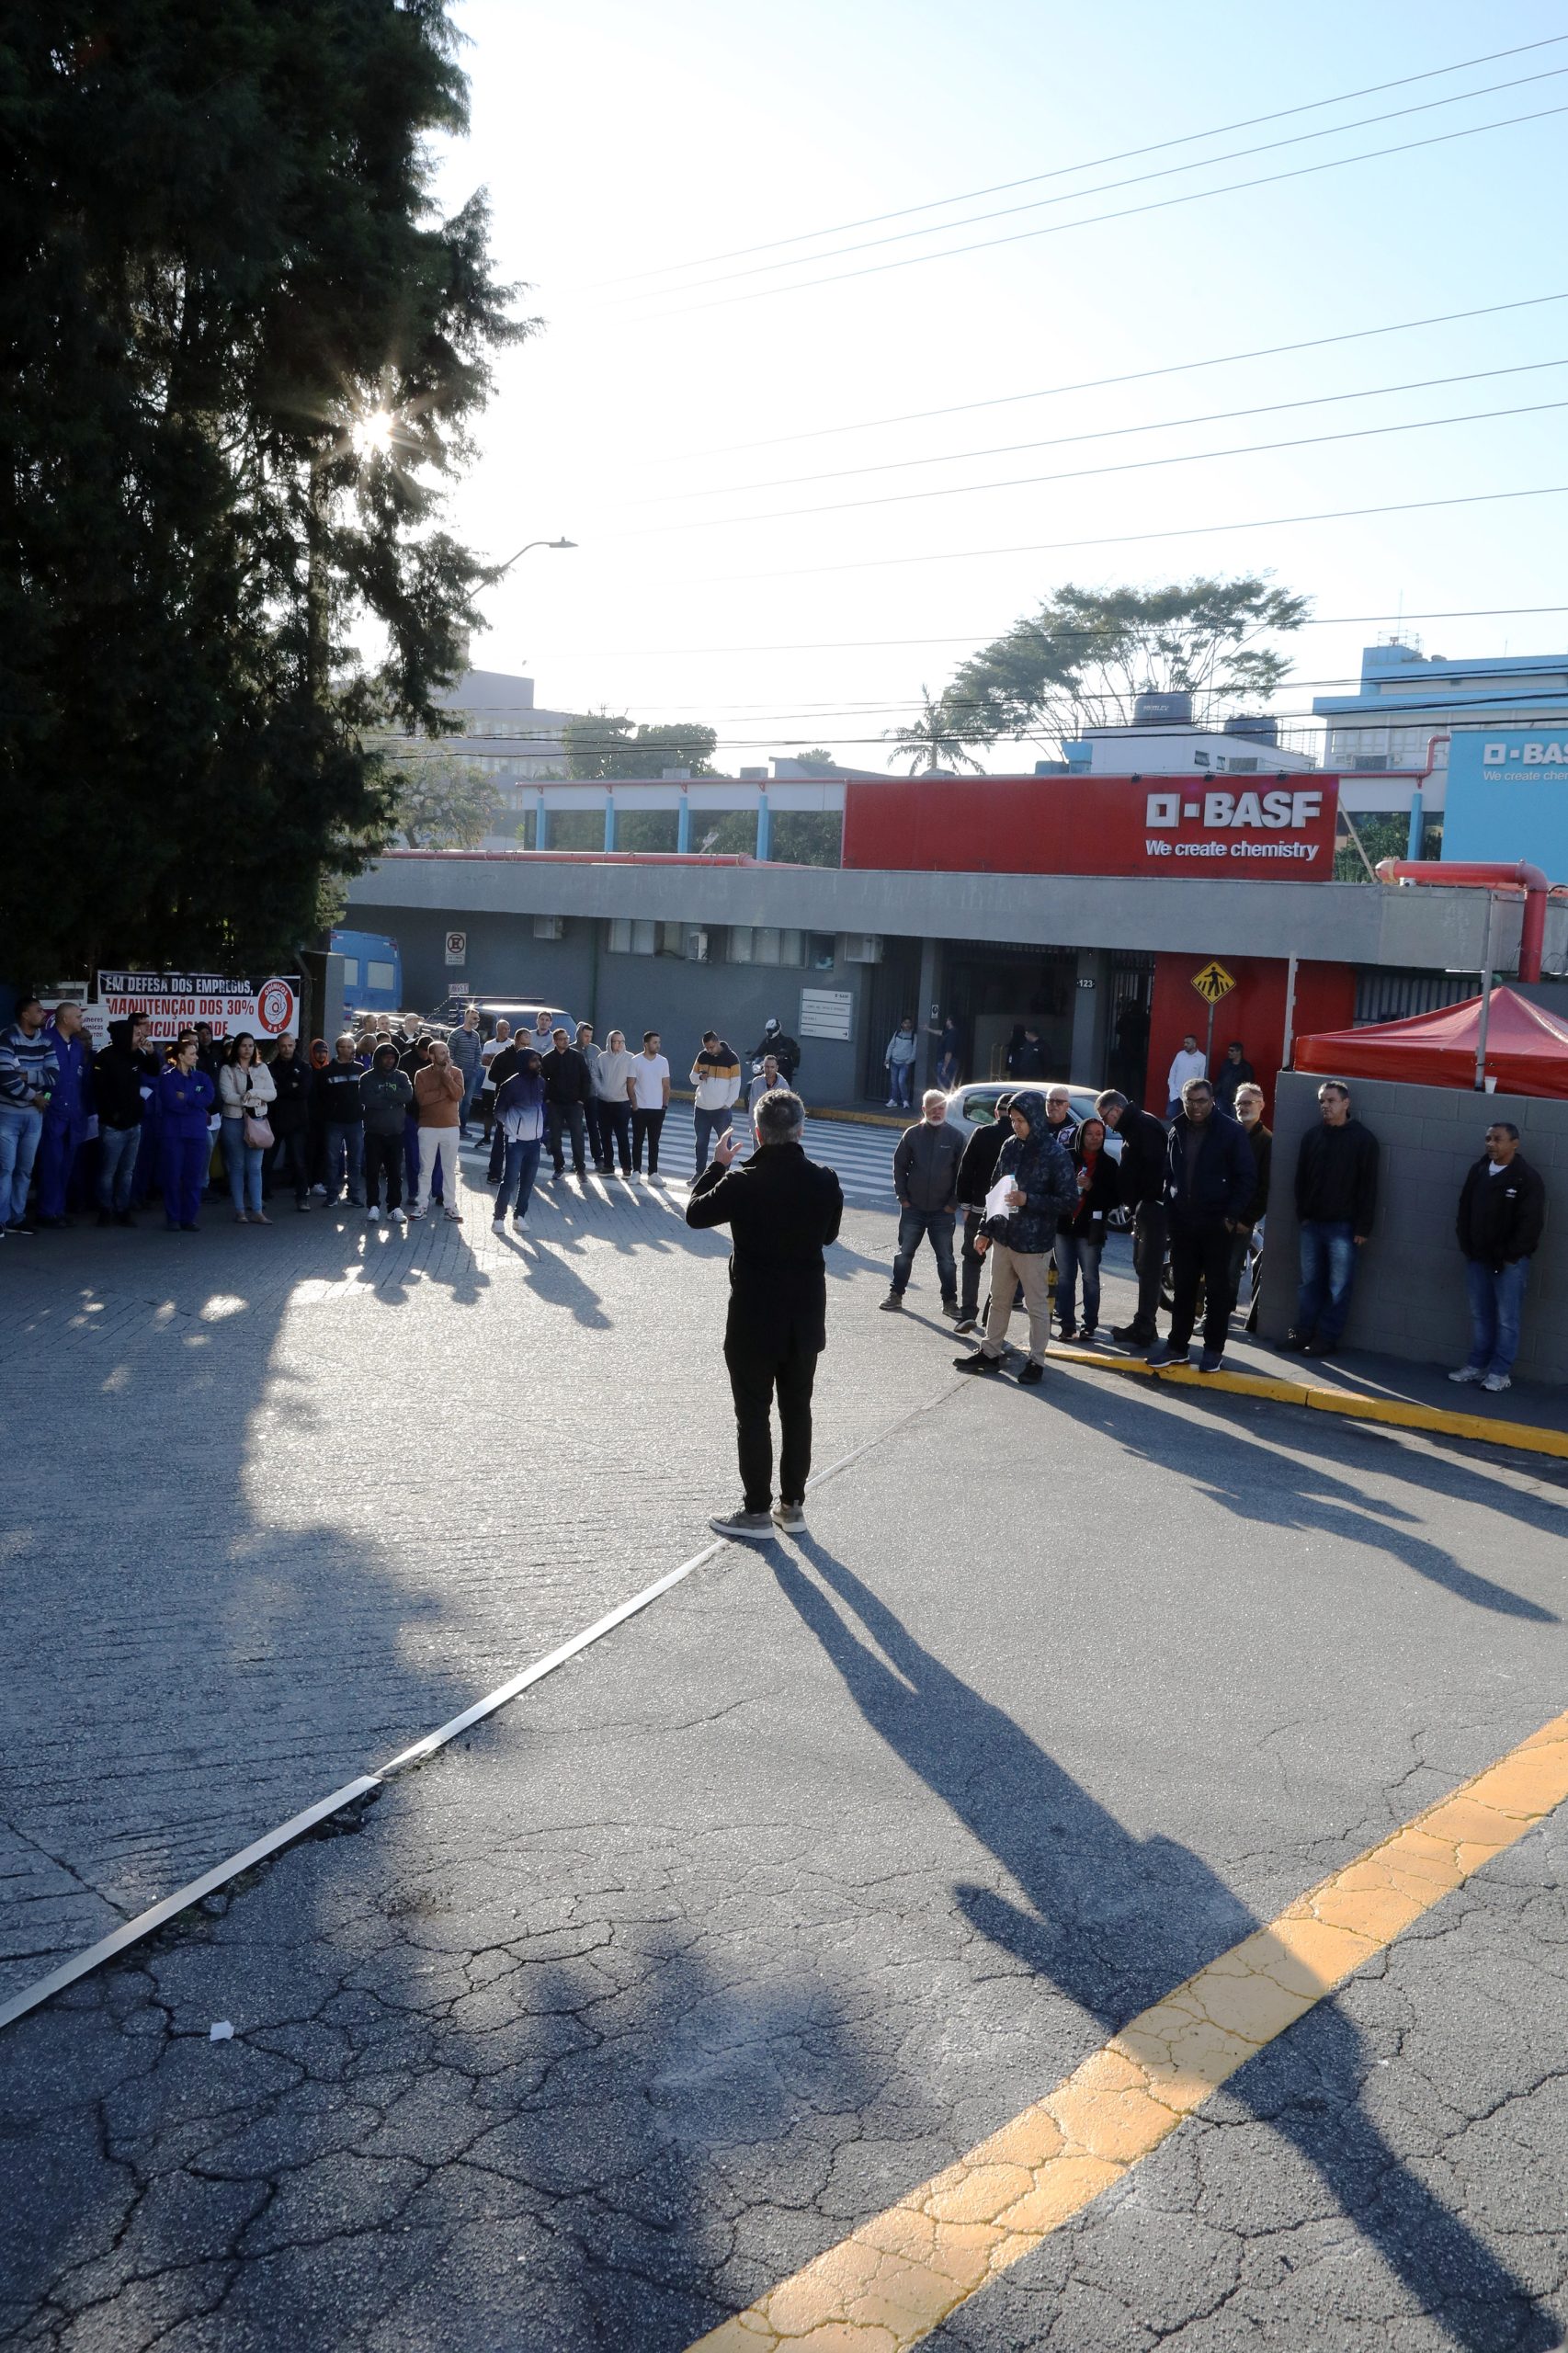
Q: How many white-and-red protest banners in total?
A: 1